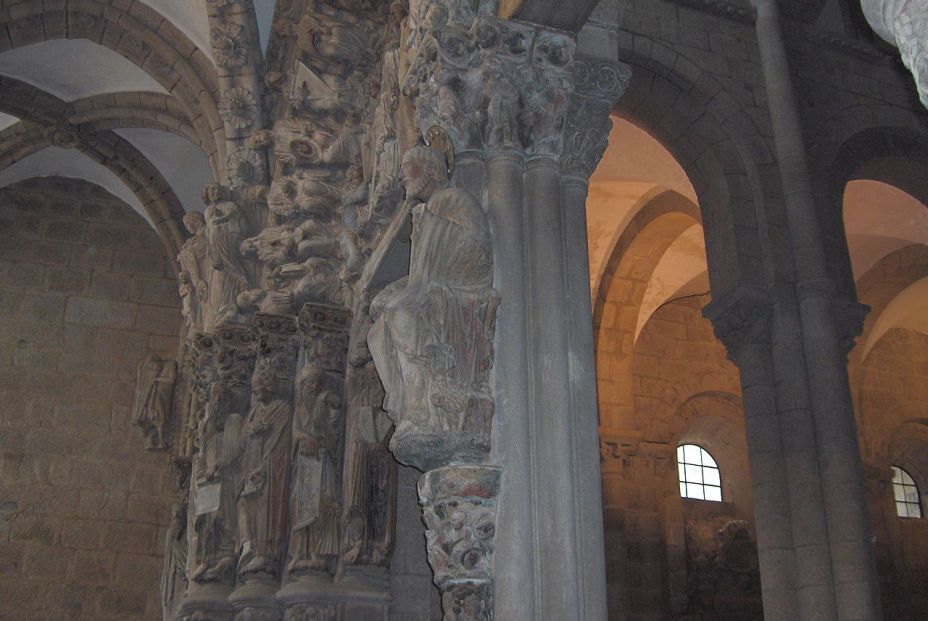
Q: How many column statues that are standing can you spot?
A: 4